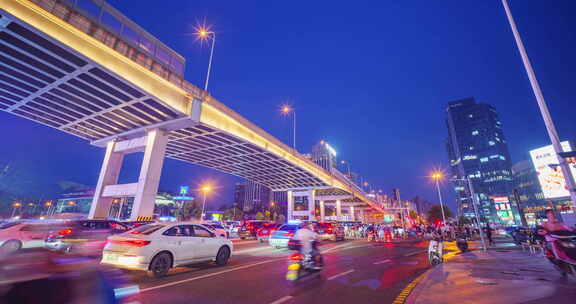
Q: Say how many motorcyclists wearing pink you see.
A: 1